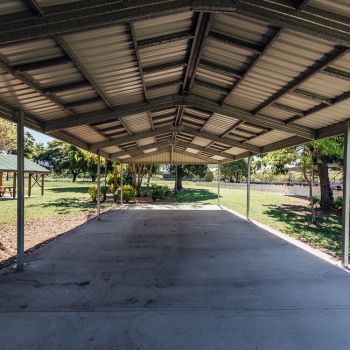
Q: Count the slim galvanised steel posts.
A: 6